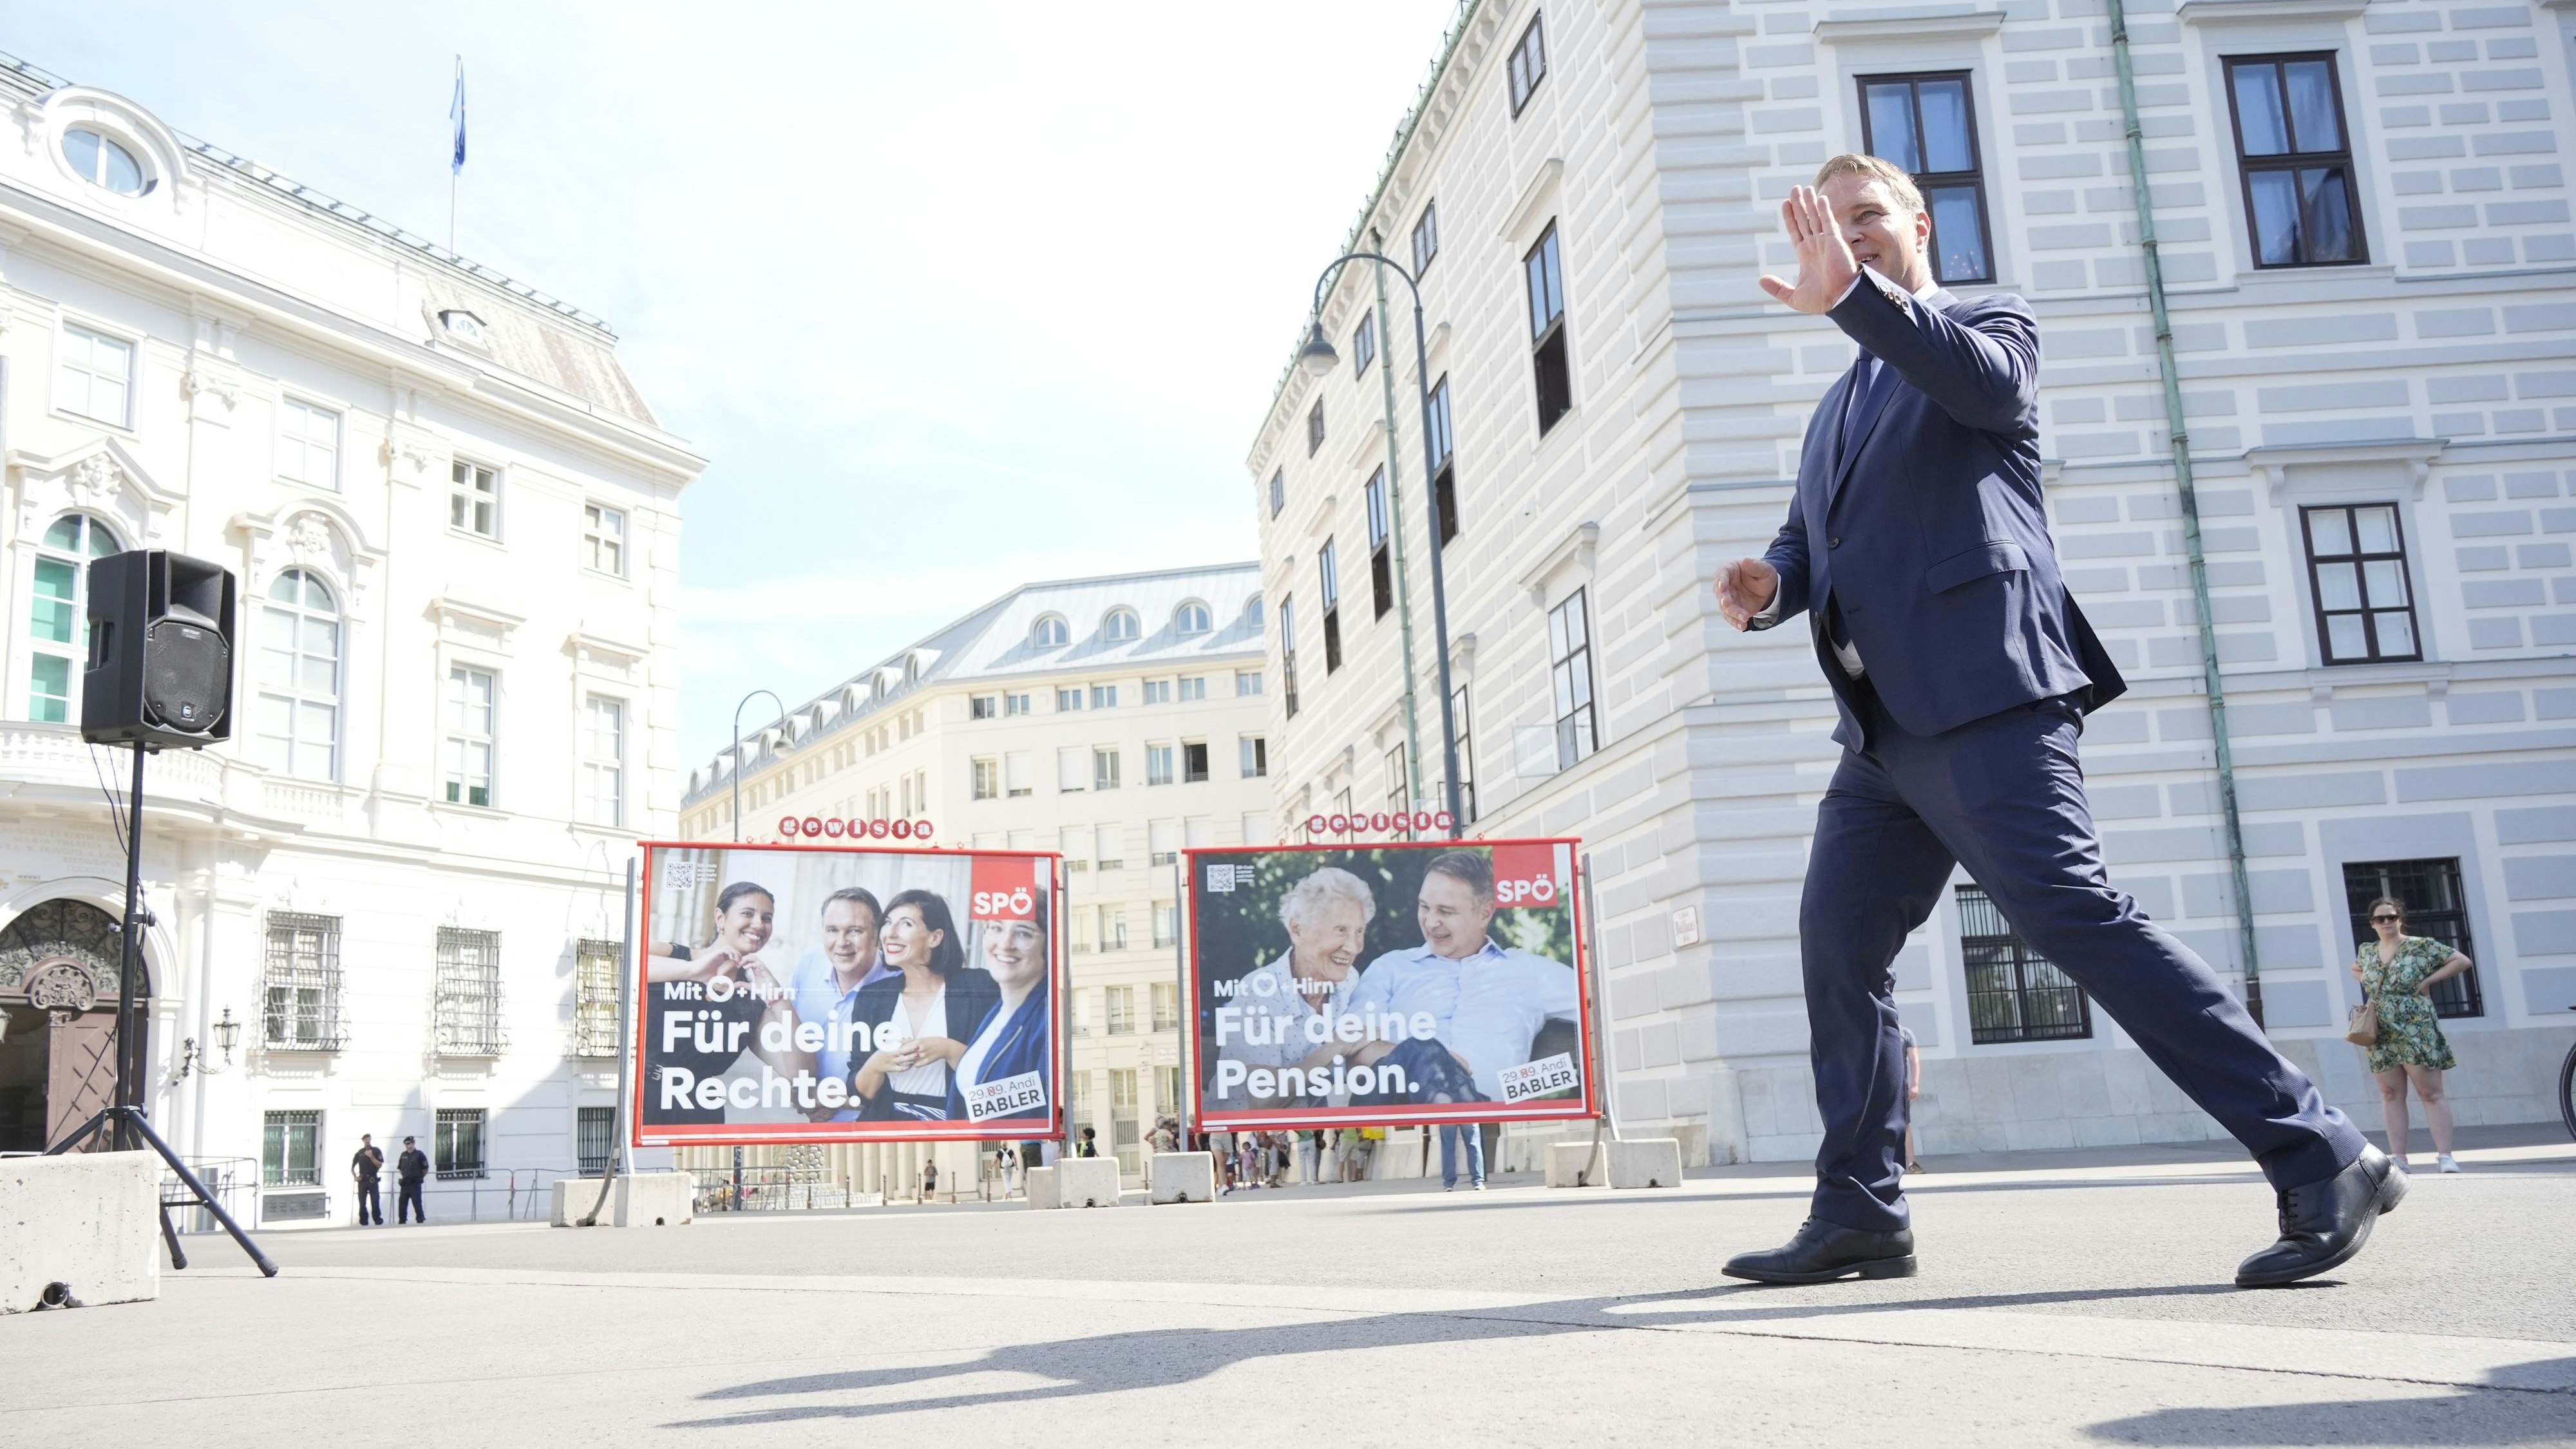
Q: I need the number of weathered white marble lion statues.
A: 0